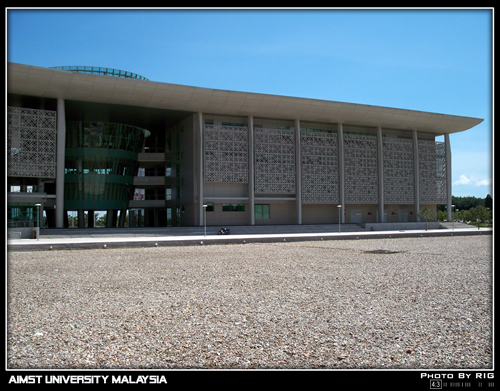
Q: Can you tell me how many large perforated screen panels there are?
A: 7